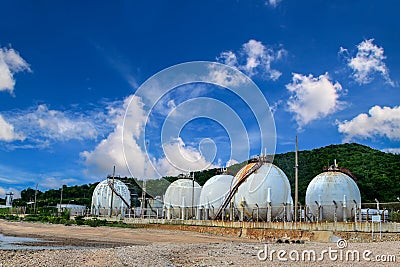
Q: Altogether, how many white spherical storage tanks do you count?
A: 5